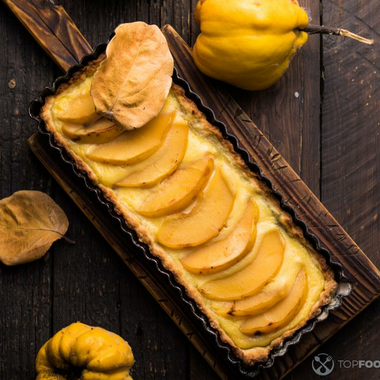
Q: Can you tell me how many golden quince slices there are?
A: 10